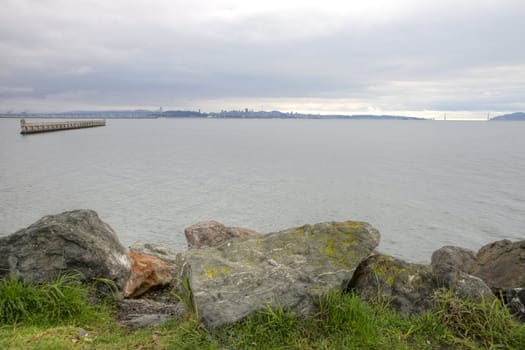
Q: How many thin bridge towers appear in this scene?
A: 2